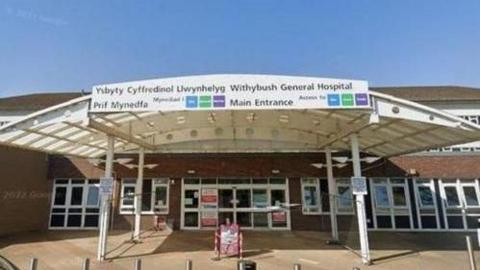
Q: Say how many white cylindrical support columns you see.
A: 4